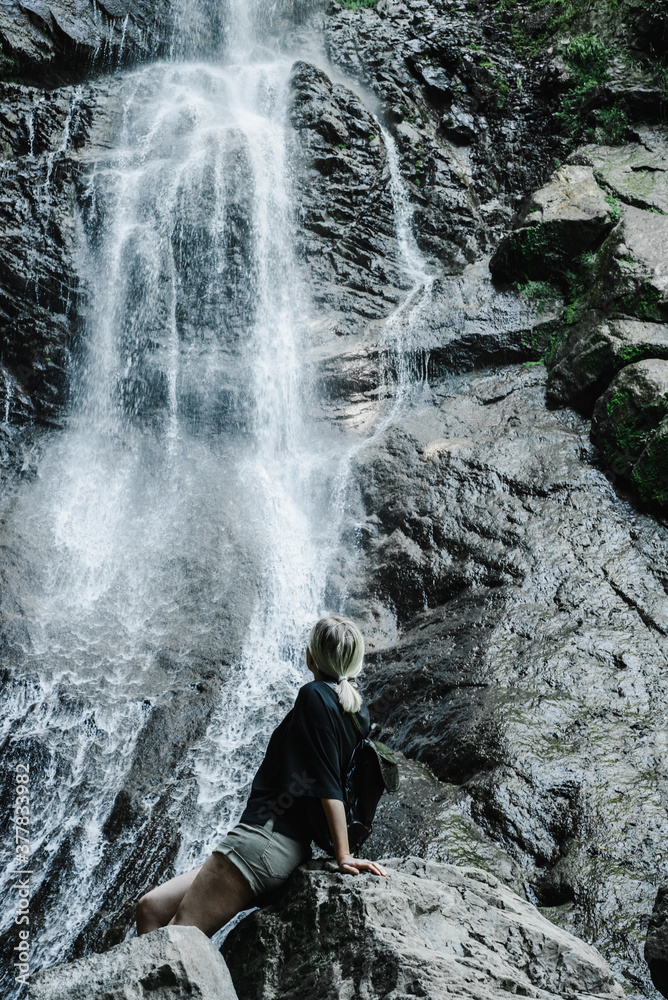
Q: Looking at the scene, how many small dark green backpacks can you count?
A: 1